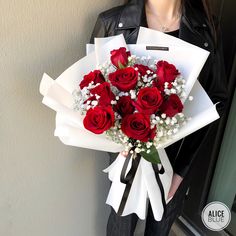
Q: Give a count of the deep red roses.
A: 11